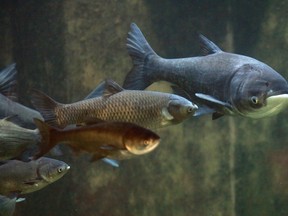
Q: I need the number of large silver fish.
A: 1